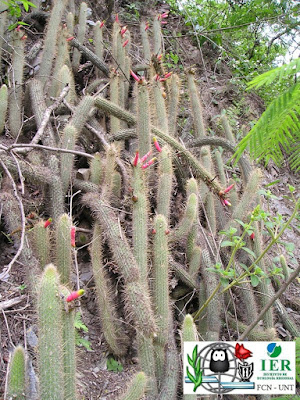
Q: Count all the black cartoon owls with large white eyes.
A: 1